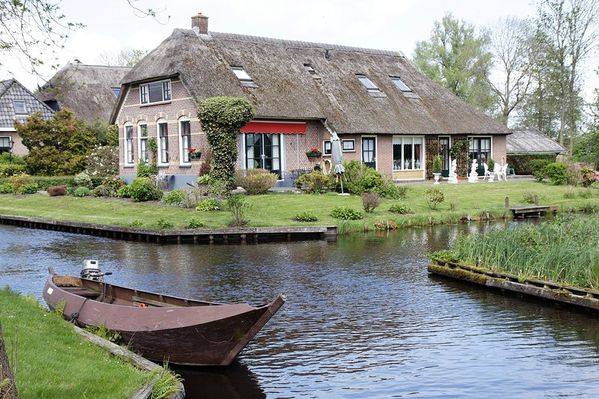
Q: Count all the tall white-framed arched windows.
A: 4